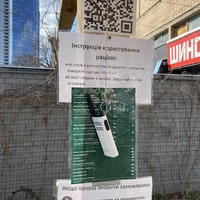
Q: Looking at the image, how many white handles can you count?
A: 1